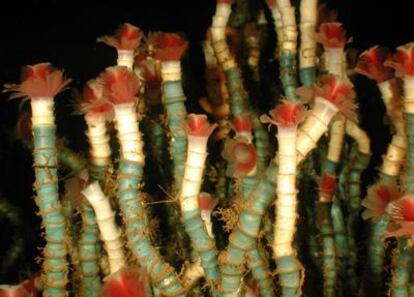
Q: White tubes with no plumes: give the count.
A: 1